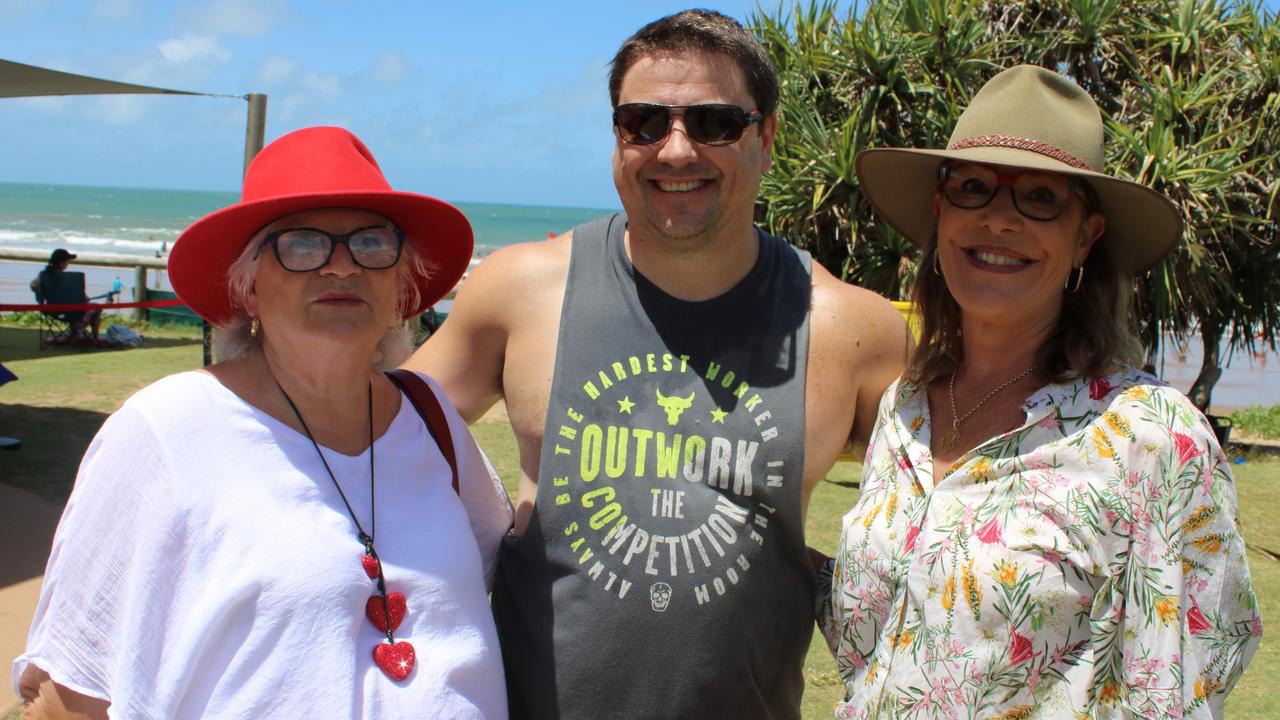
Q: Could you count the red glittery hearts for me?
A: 3